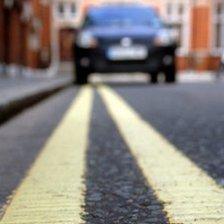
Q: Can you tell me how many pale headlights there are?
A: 2